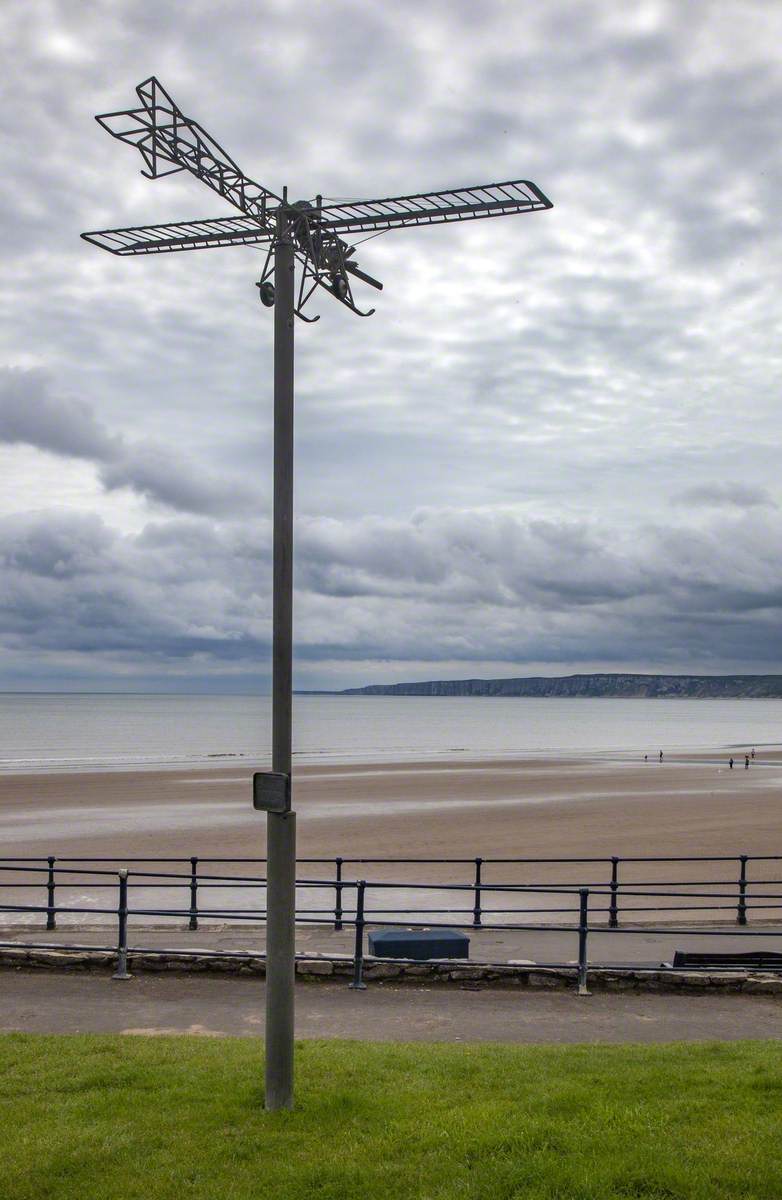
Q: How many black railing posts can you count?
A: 9